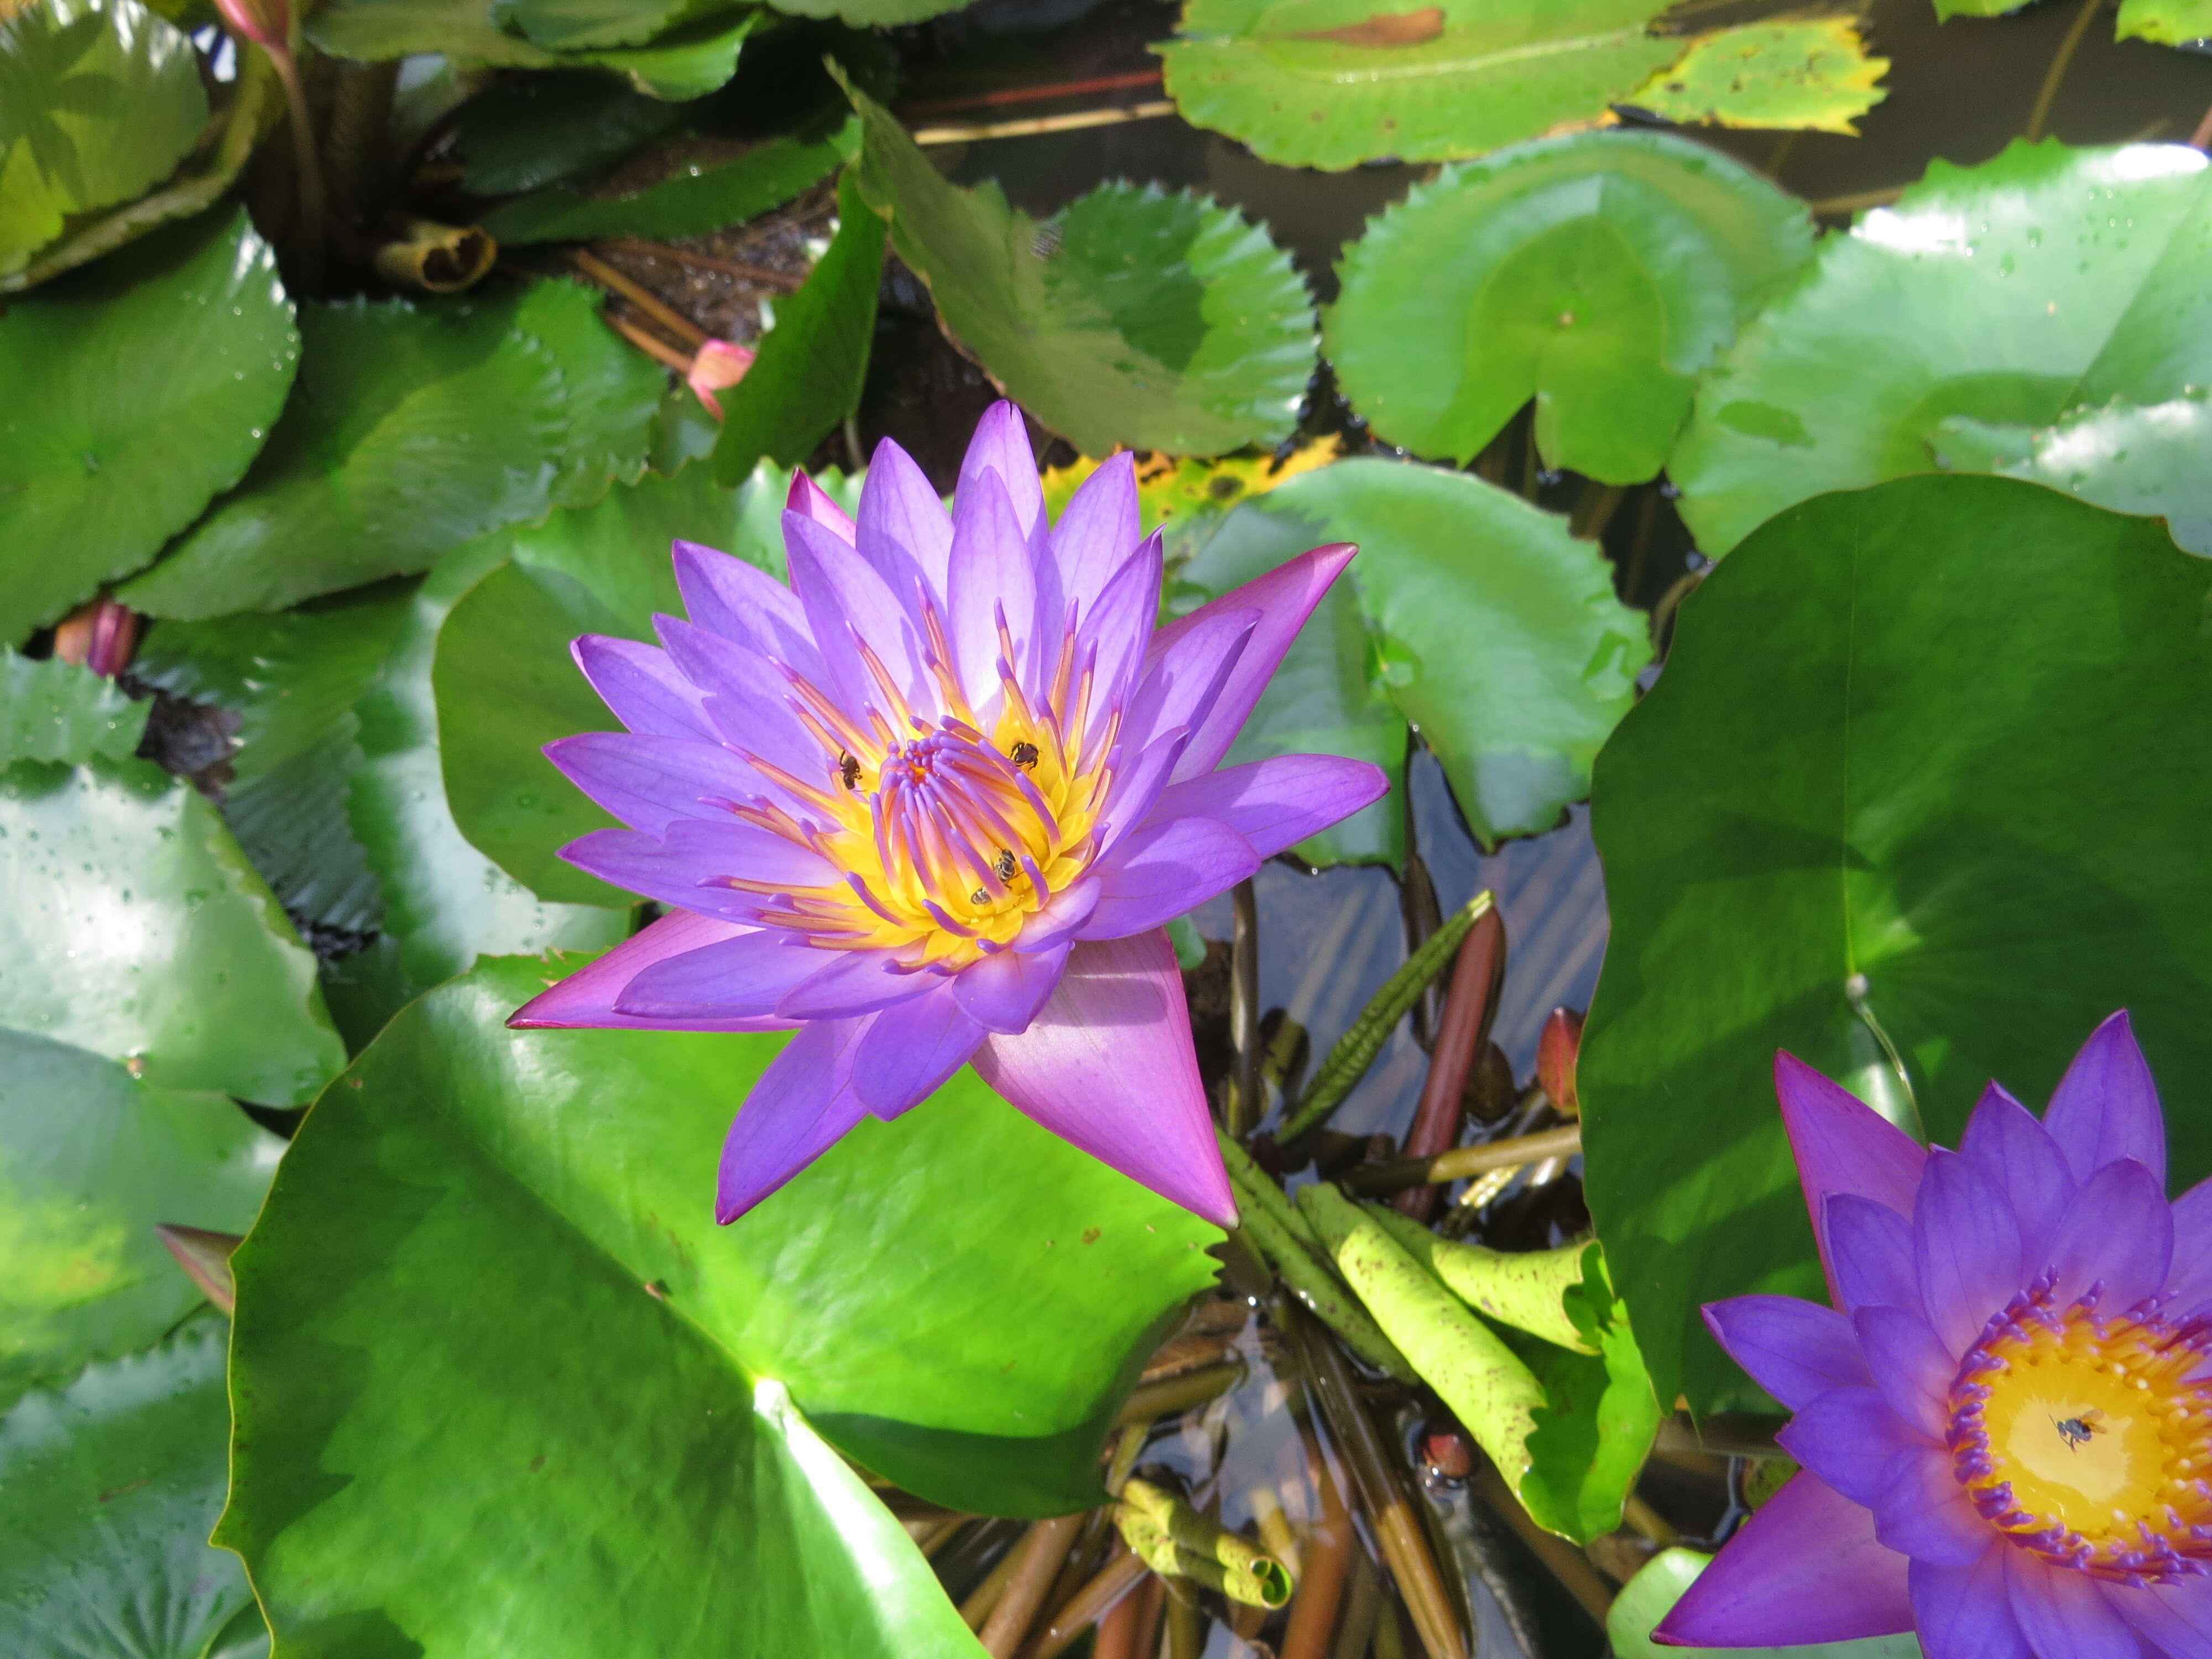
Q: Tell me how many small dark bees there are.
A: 5